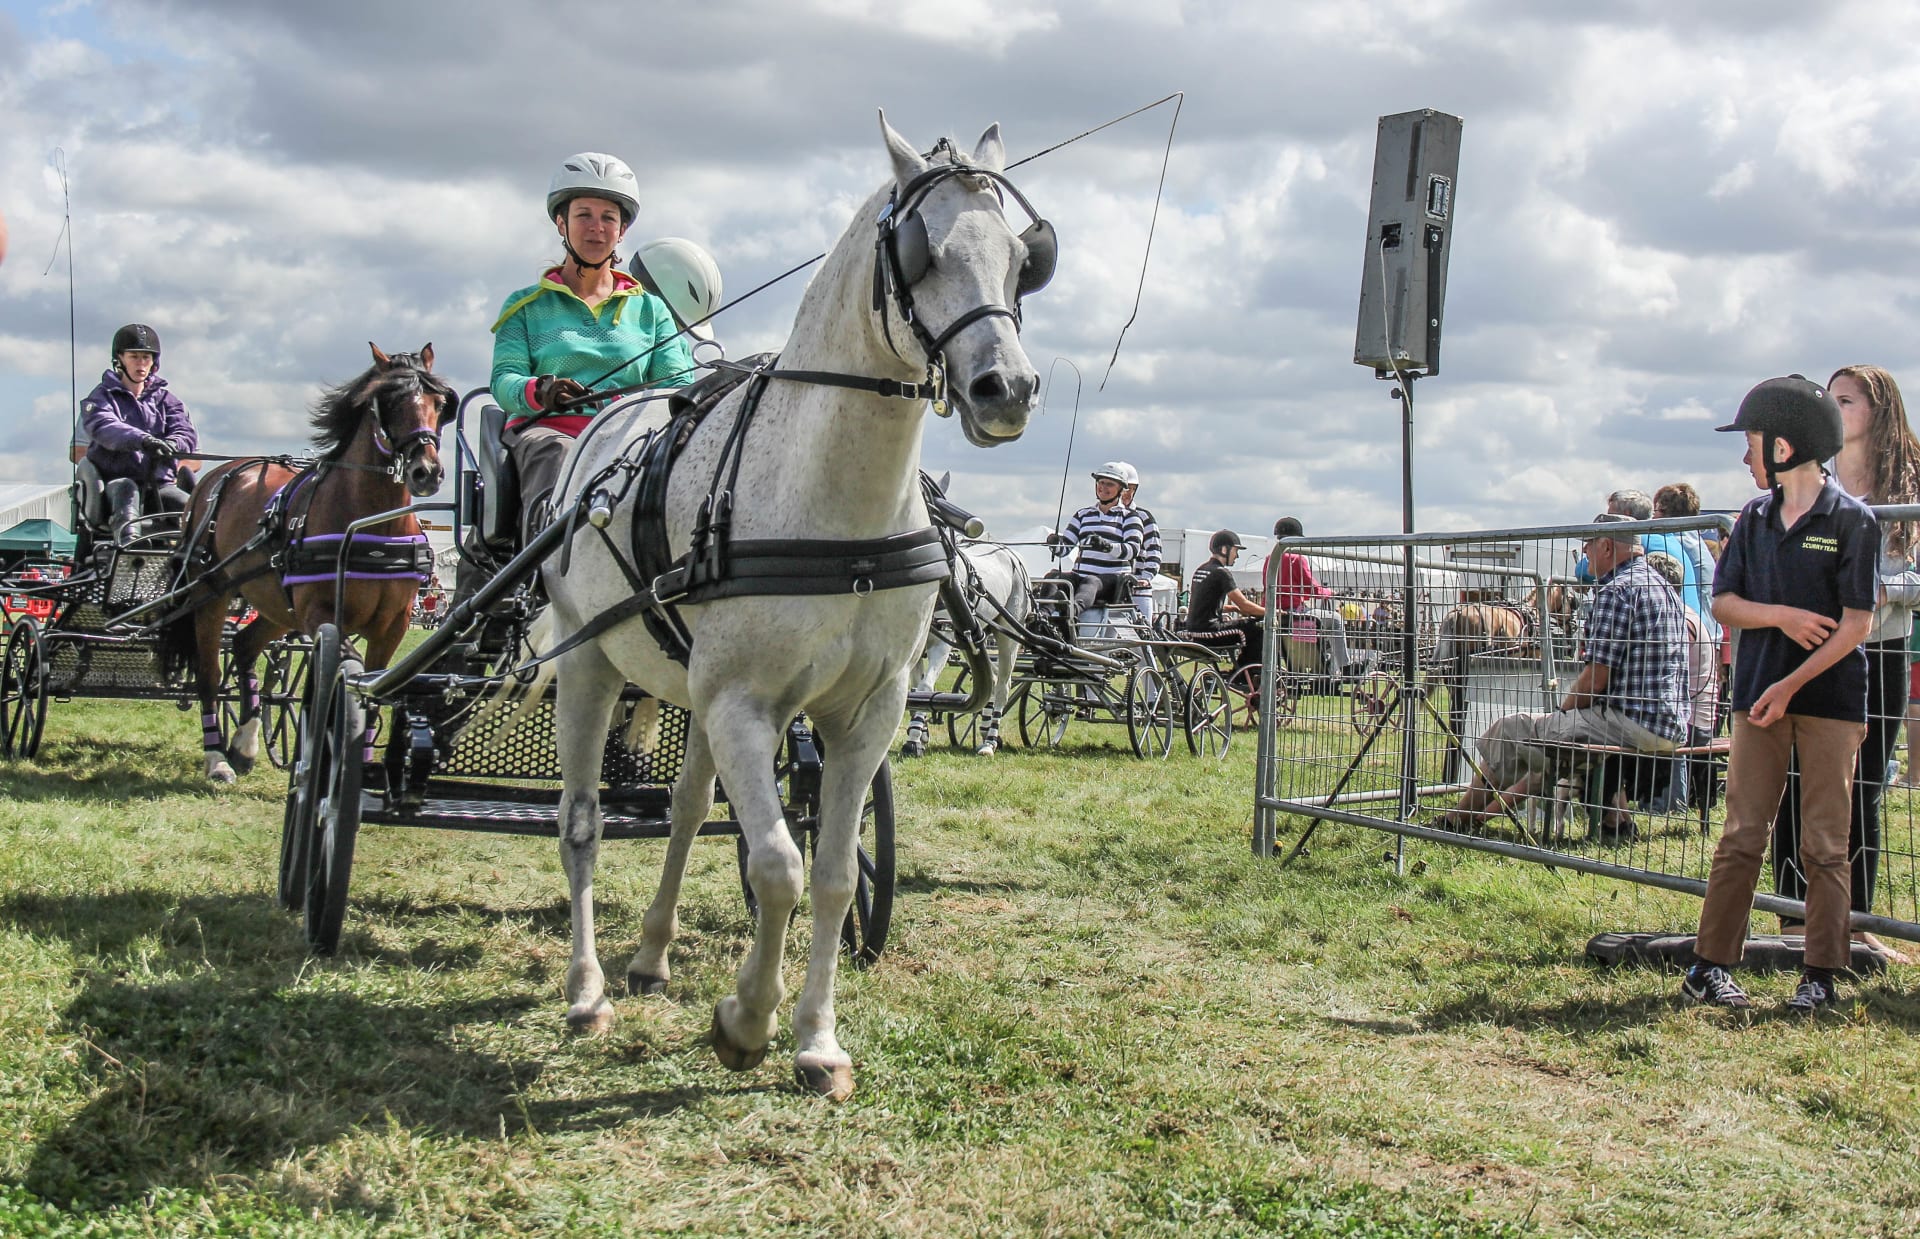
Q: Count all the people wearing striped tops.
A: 2